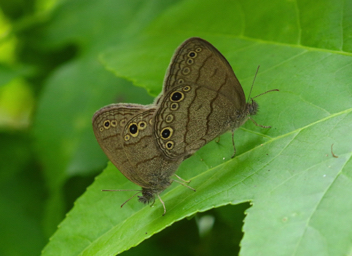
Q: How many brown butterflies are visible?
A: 2